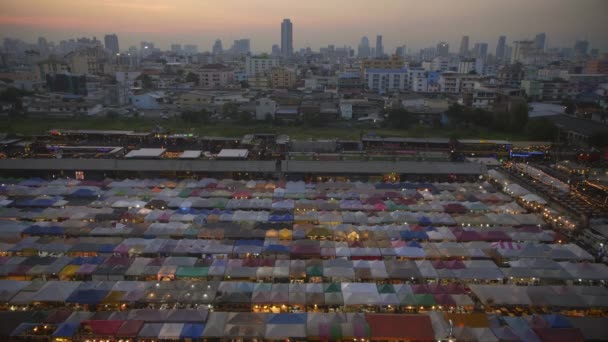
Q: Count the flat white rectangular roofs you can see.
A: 3